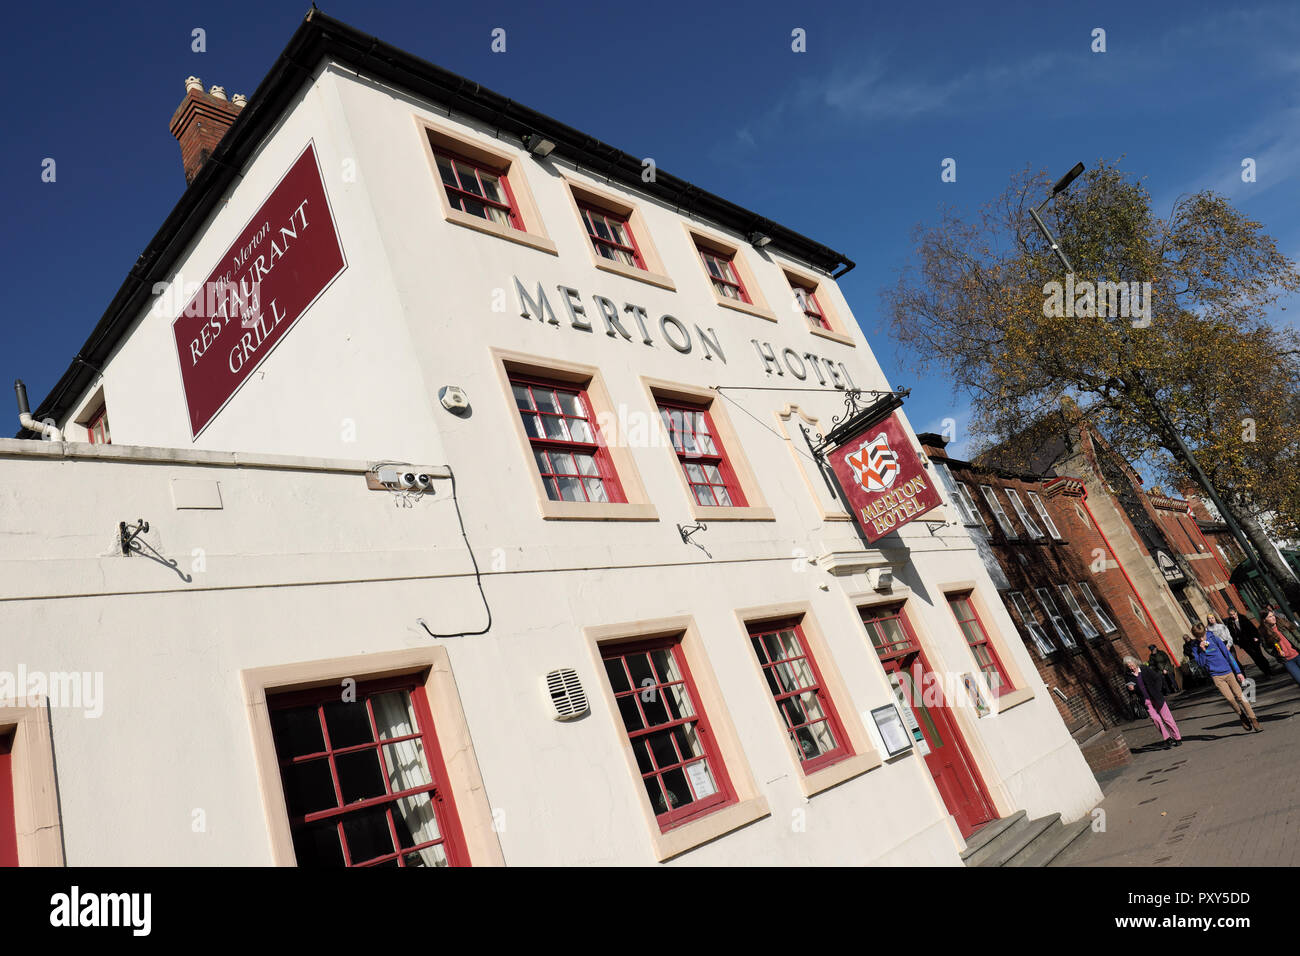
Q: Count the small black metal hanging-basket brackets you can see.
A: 3